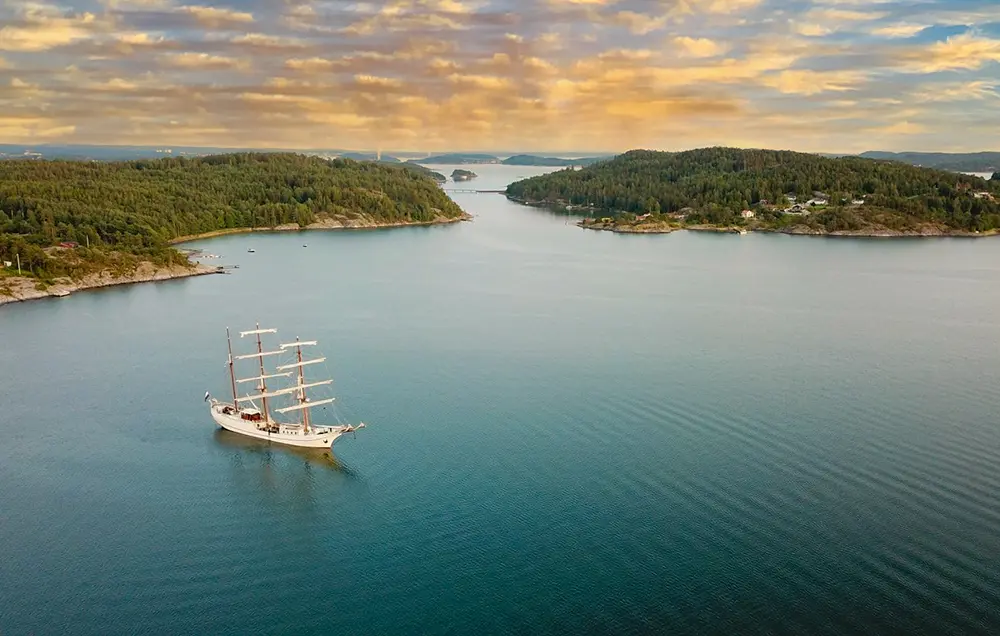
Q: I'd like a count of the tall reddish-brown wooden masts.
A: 3